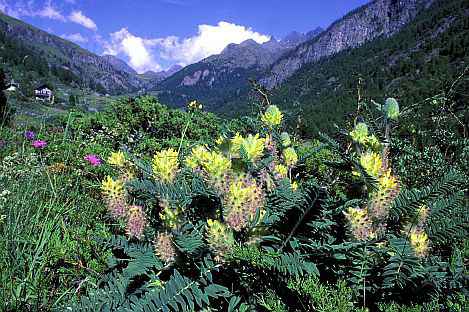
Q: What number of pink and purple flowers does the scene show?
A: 3